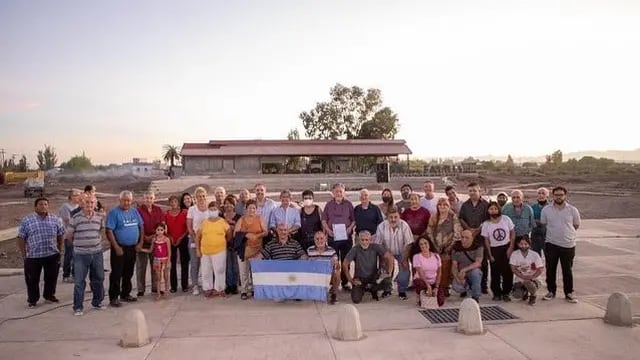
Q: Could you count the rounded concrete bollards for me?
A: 4